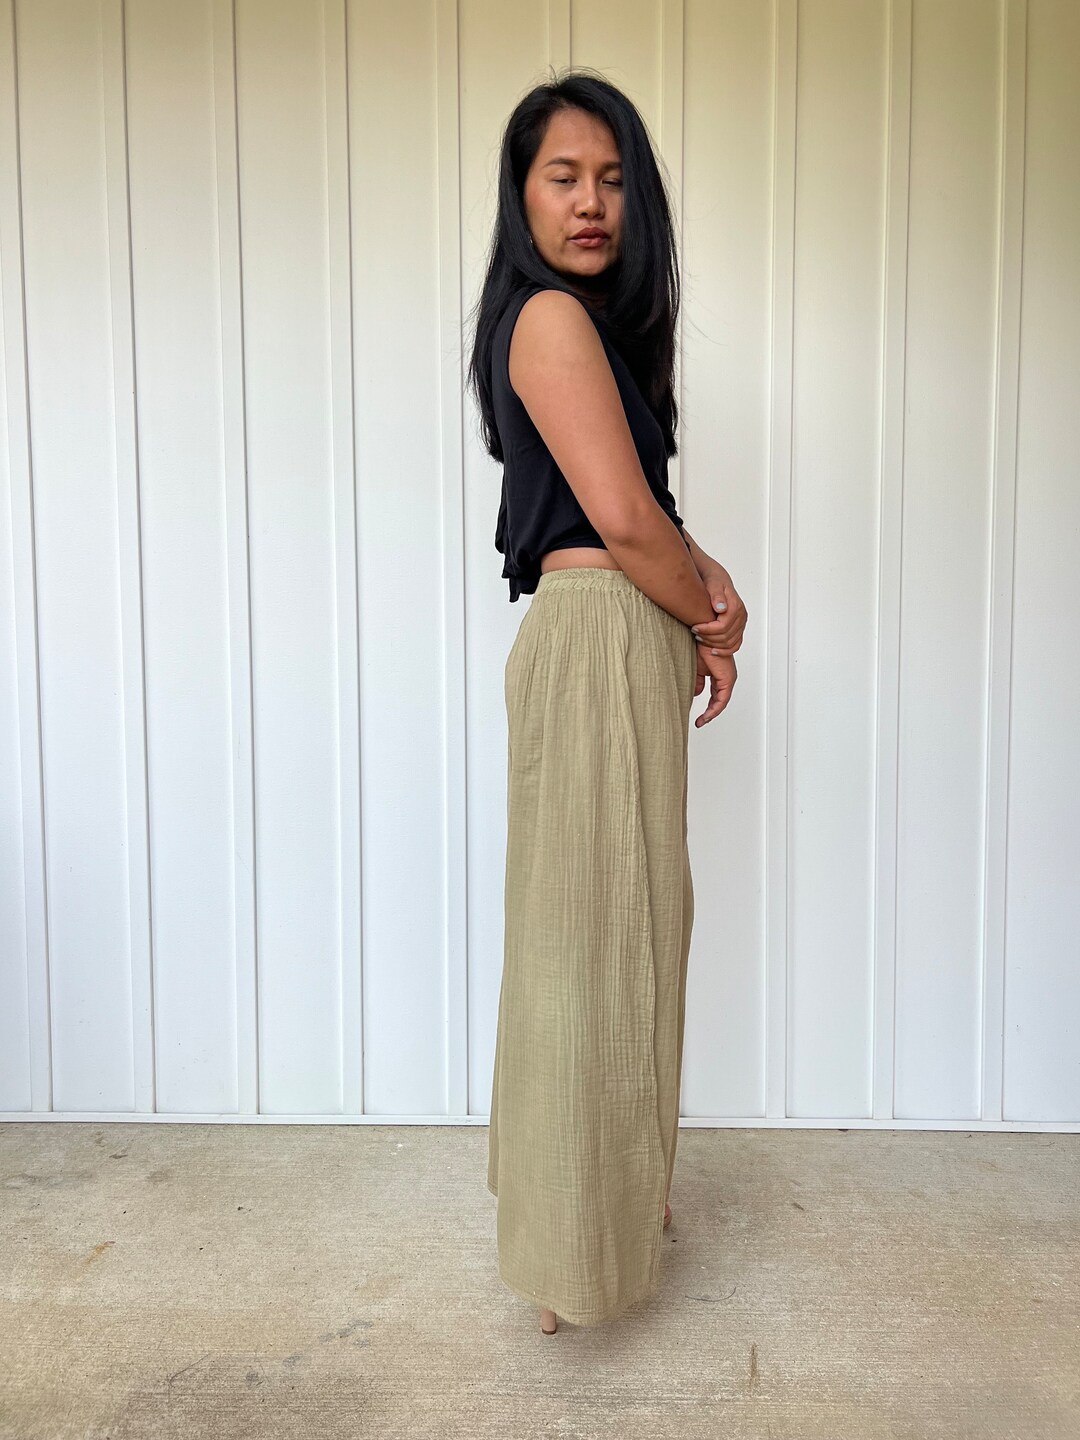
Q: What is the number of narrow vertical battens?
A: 10